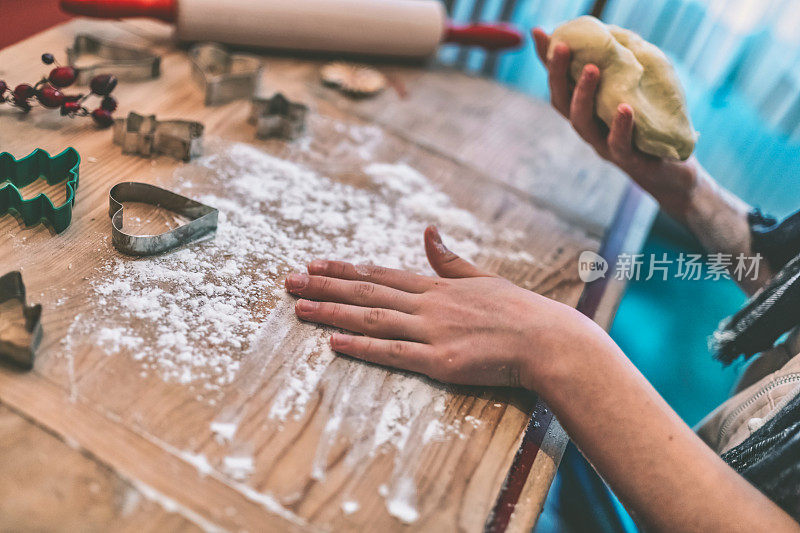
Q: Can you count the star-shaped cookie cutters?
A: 1